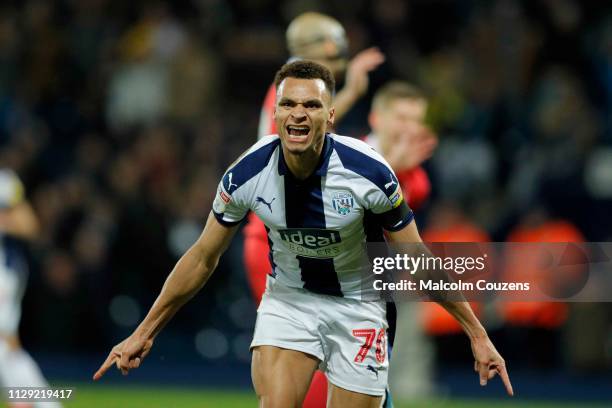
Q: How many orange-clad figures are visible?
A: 2